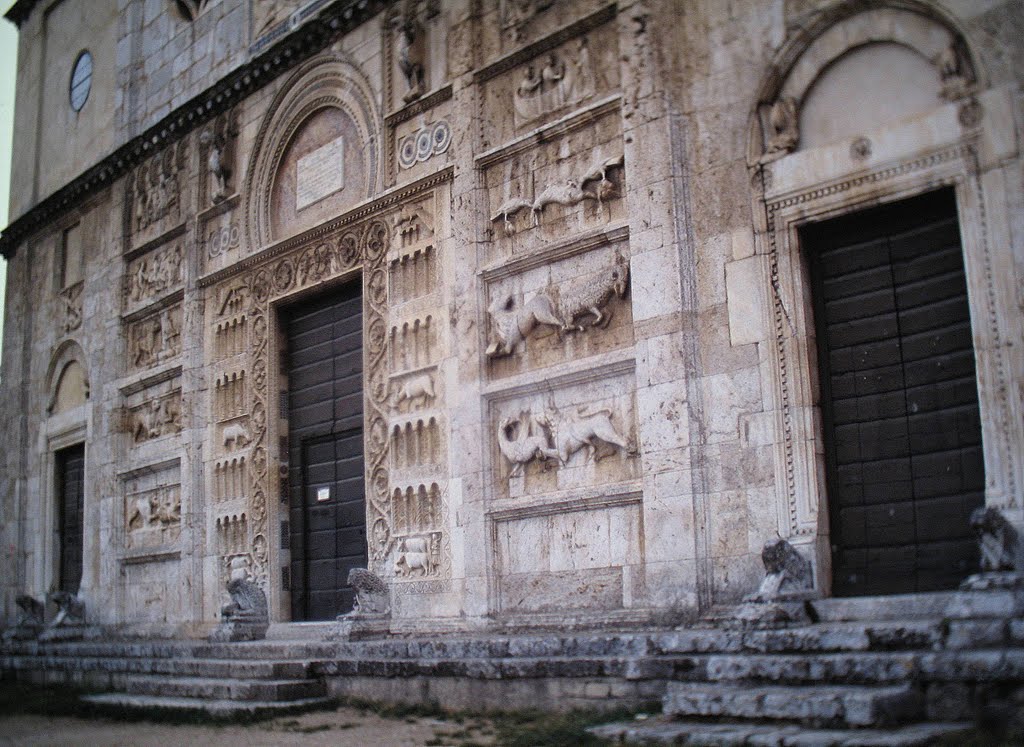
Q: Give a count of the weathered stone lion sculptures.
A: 6